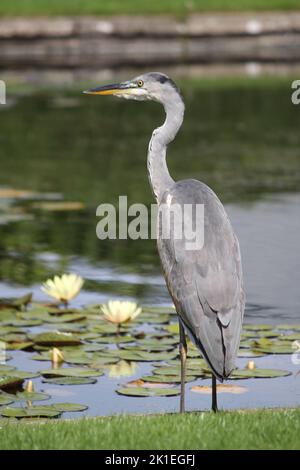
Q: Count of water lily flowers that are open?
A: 2